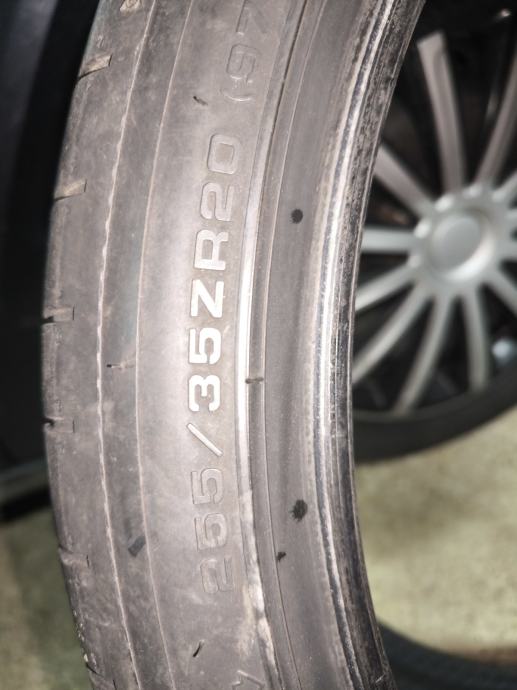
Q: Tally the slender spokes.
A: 12